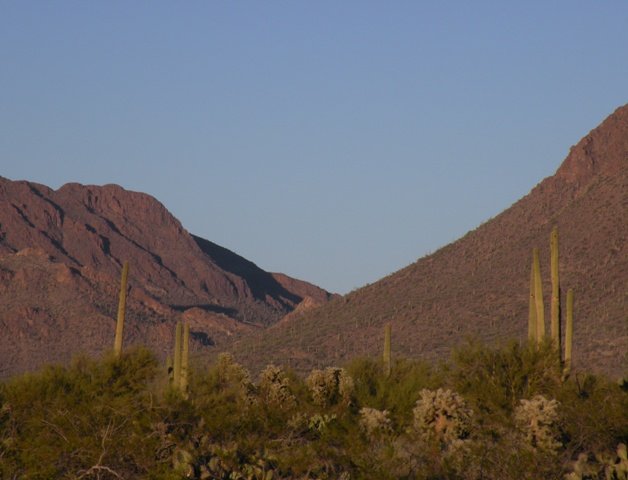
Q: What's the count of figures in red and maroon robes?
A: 0